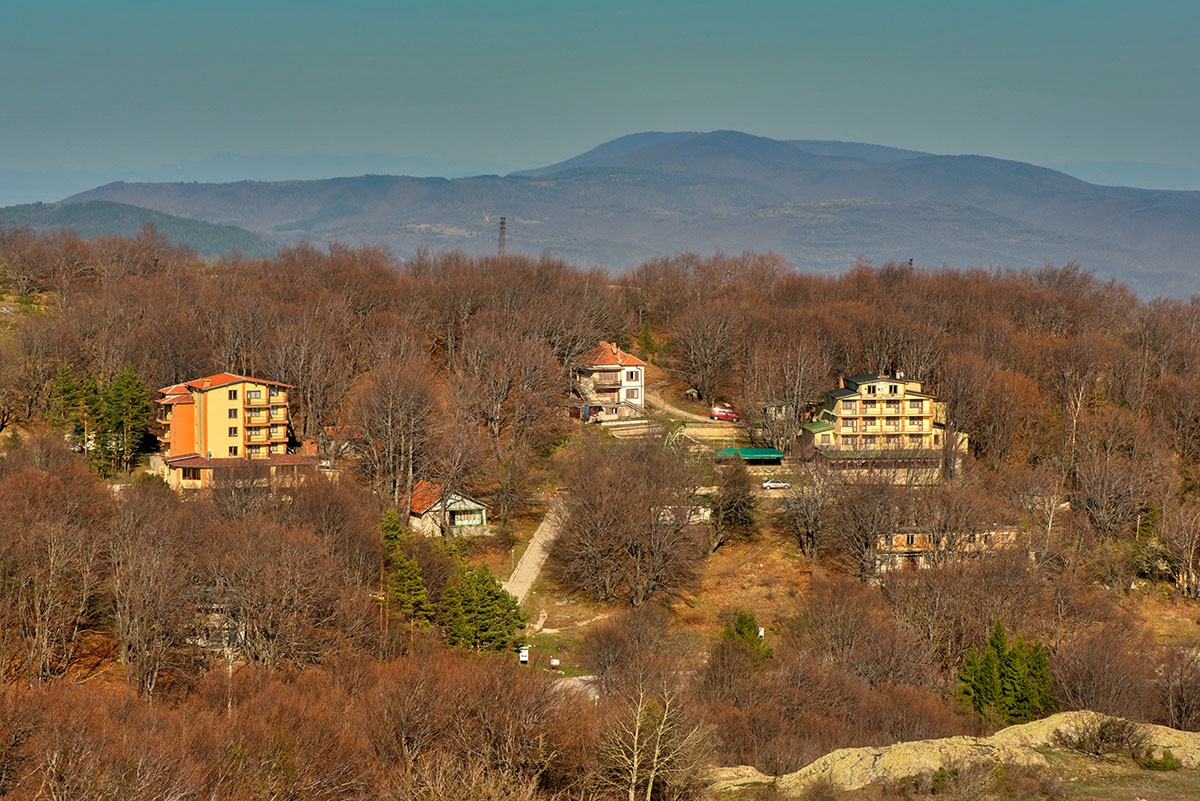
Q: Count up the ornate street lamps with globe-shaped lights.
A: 0